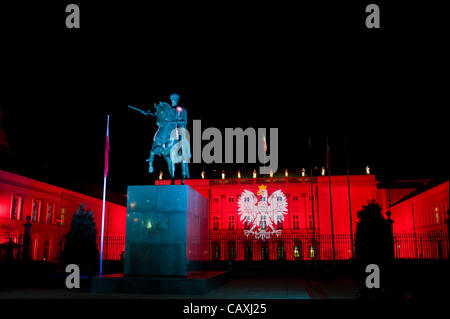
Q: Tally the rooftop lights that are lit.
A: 10